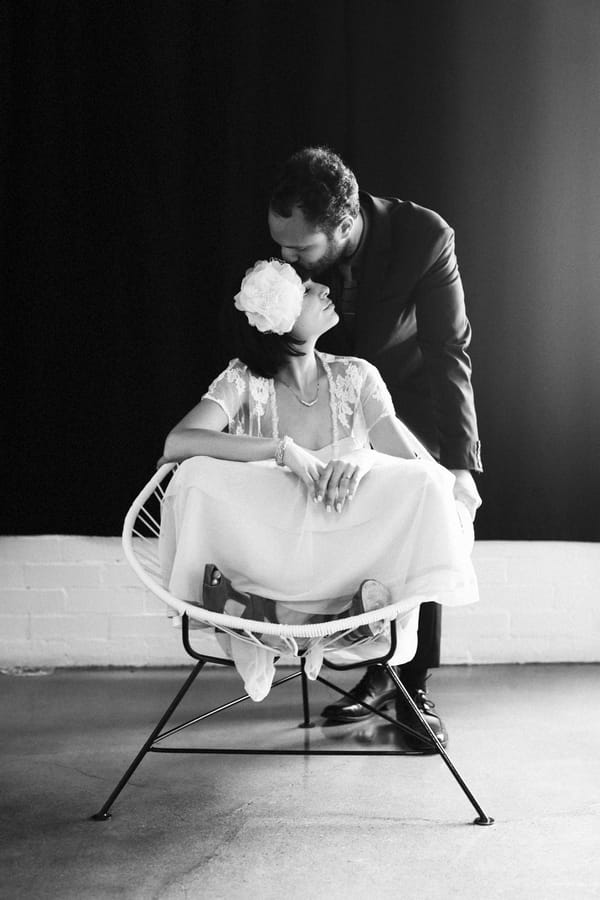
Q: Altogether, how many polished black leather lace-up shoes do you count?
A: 2